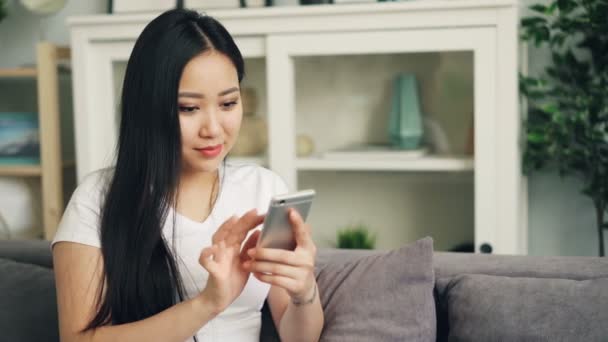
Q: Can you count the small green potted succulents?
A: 1